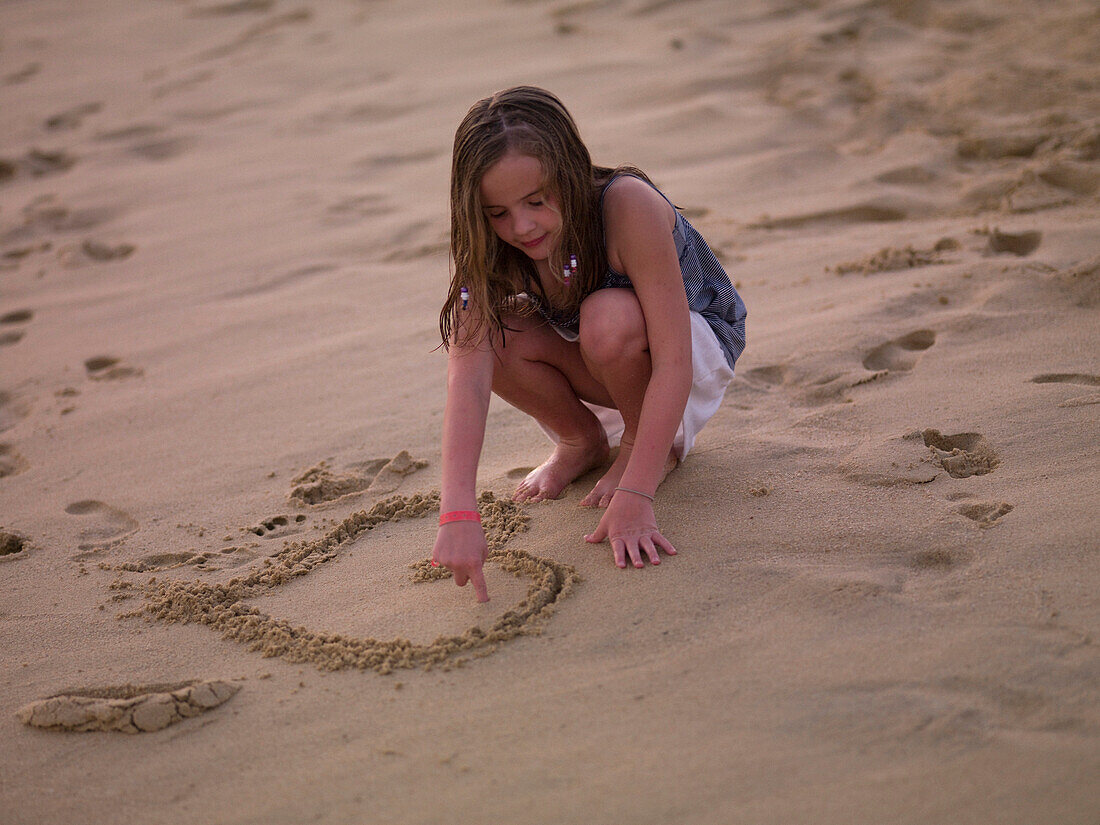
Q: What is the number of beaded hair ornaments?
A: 3